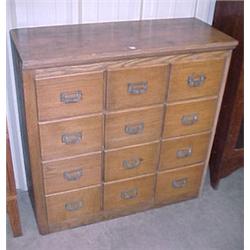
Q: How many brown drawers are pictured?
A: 12